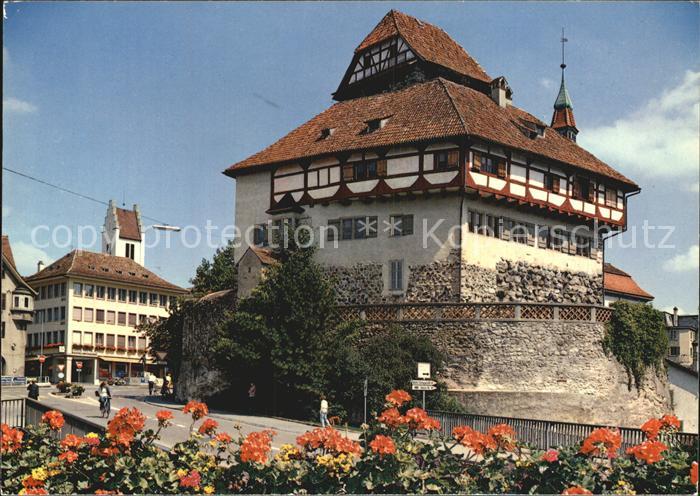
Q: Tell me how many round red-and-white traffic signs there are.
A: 2